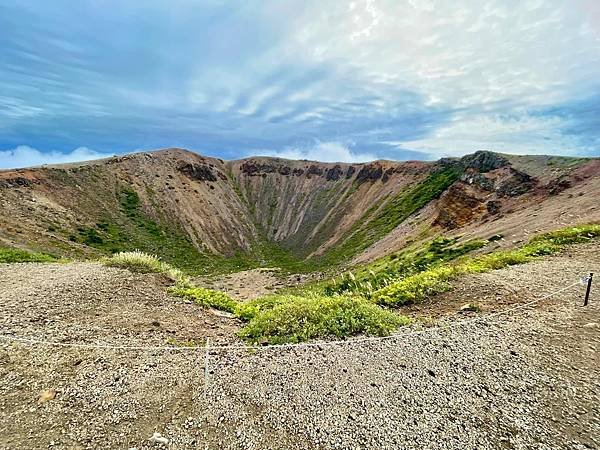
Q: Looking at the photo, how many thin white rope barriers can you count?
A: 1